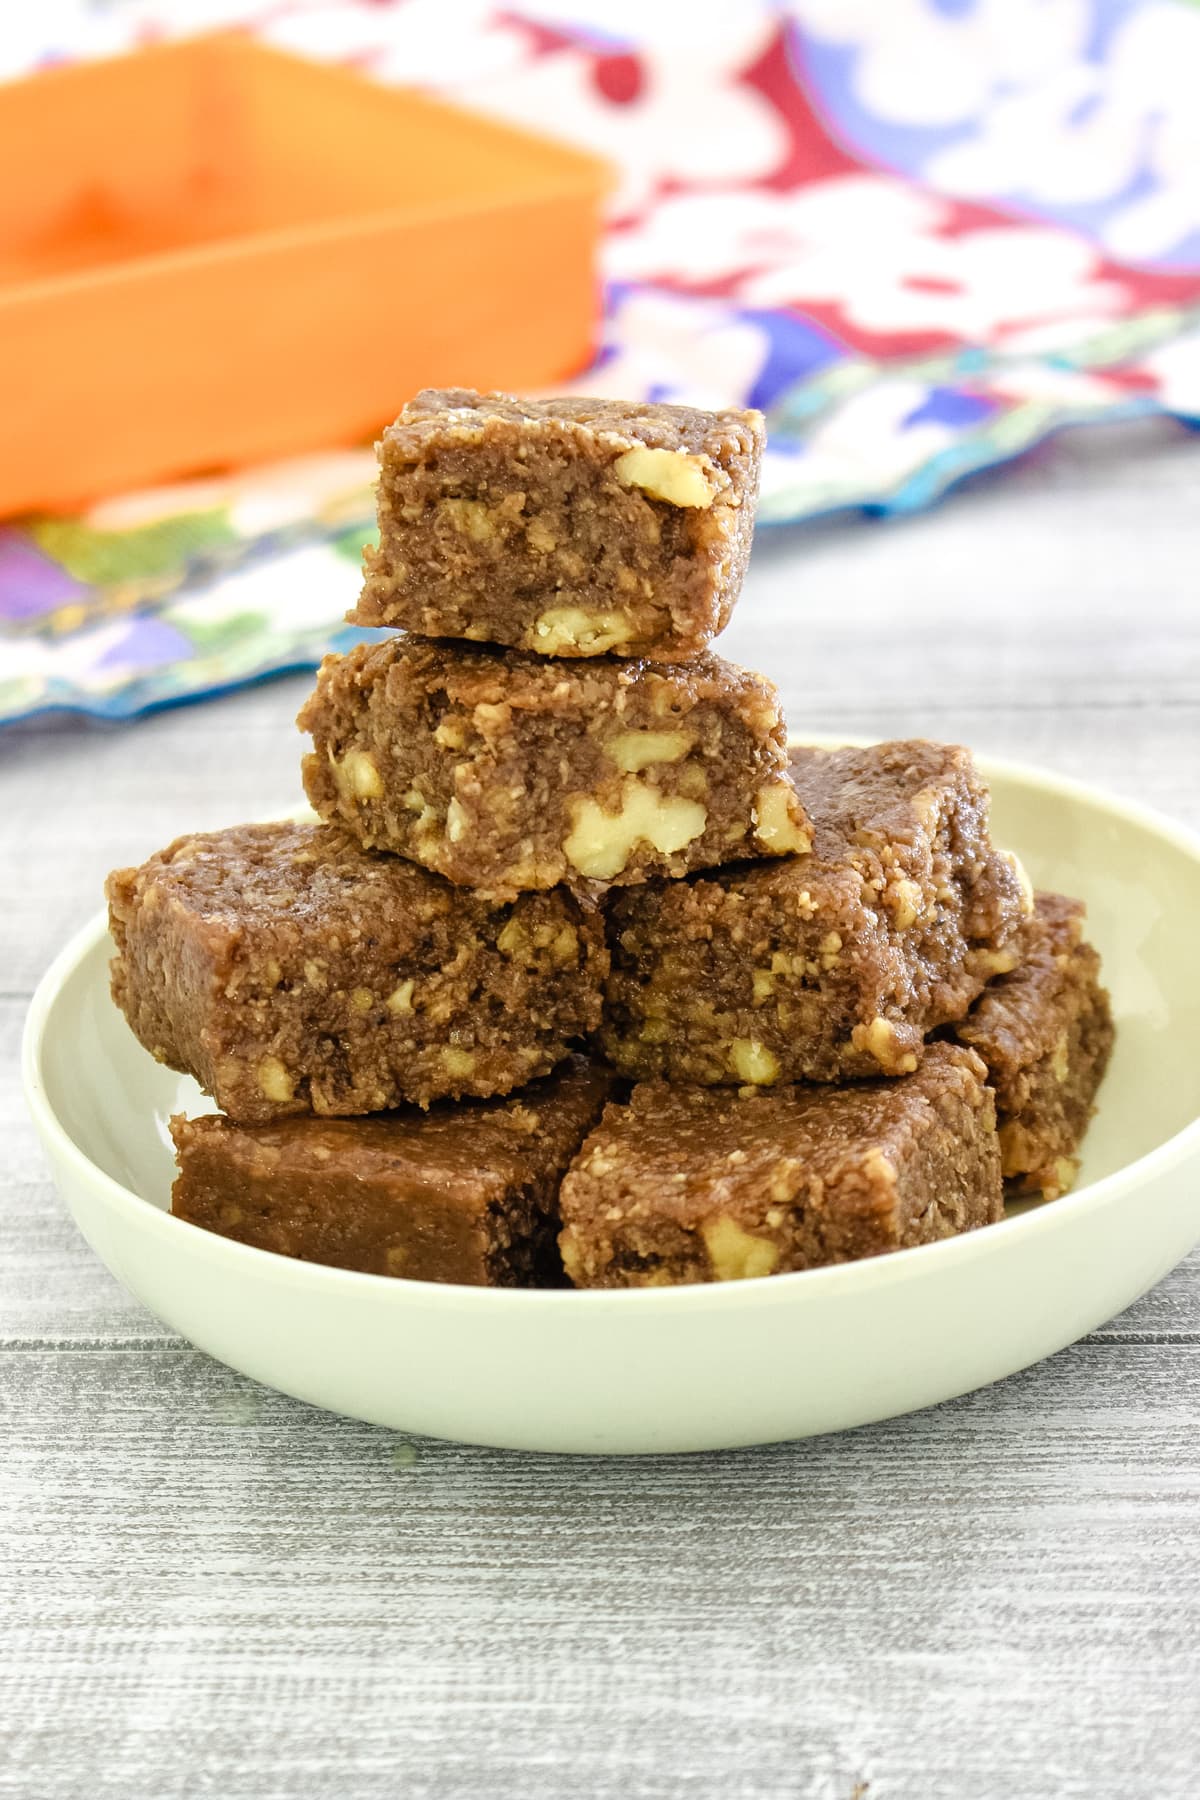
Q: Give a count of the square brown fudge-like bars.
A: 7